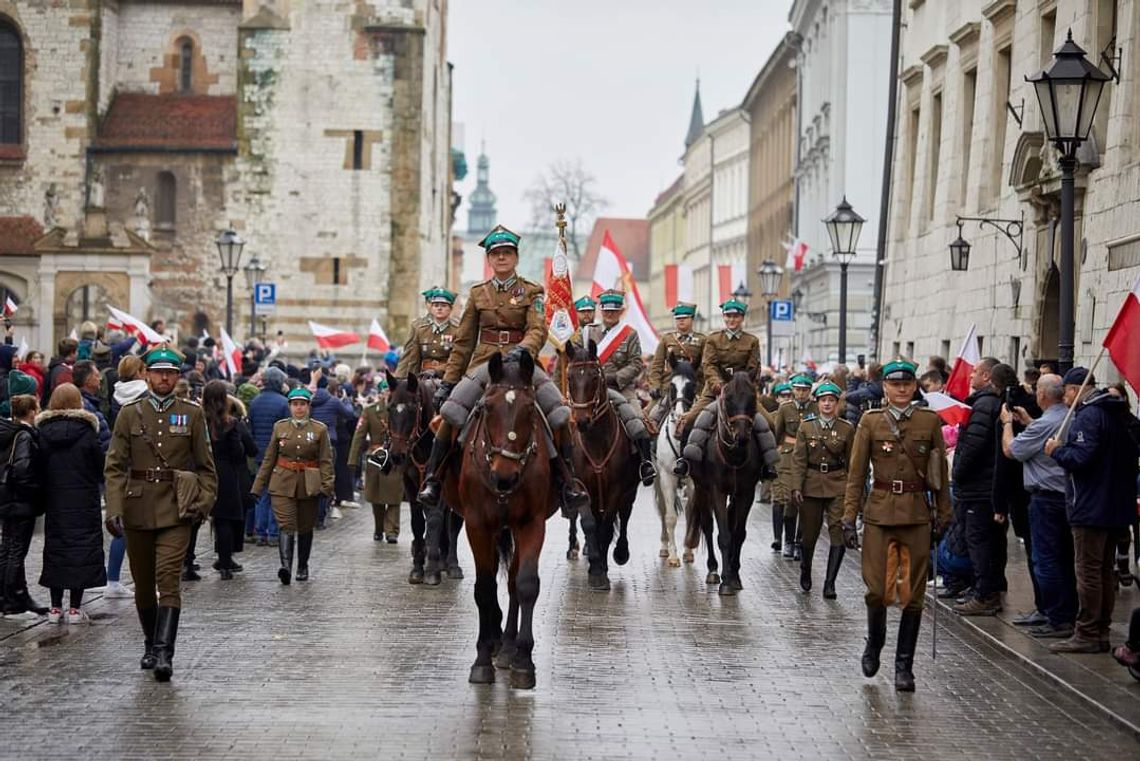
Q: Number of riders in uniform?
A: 7